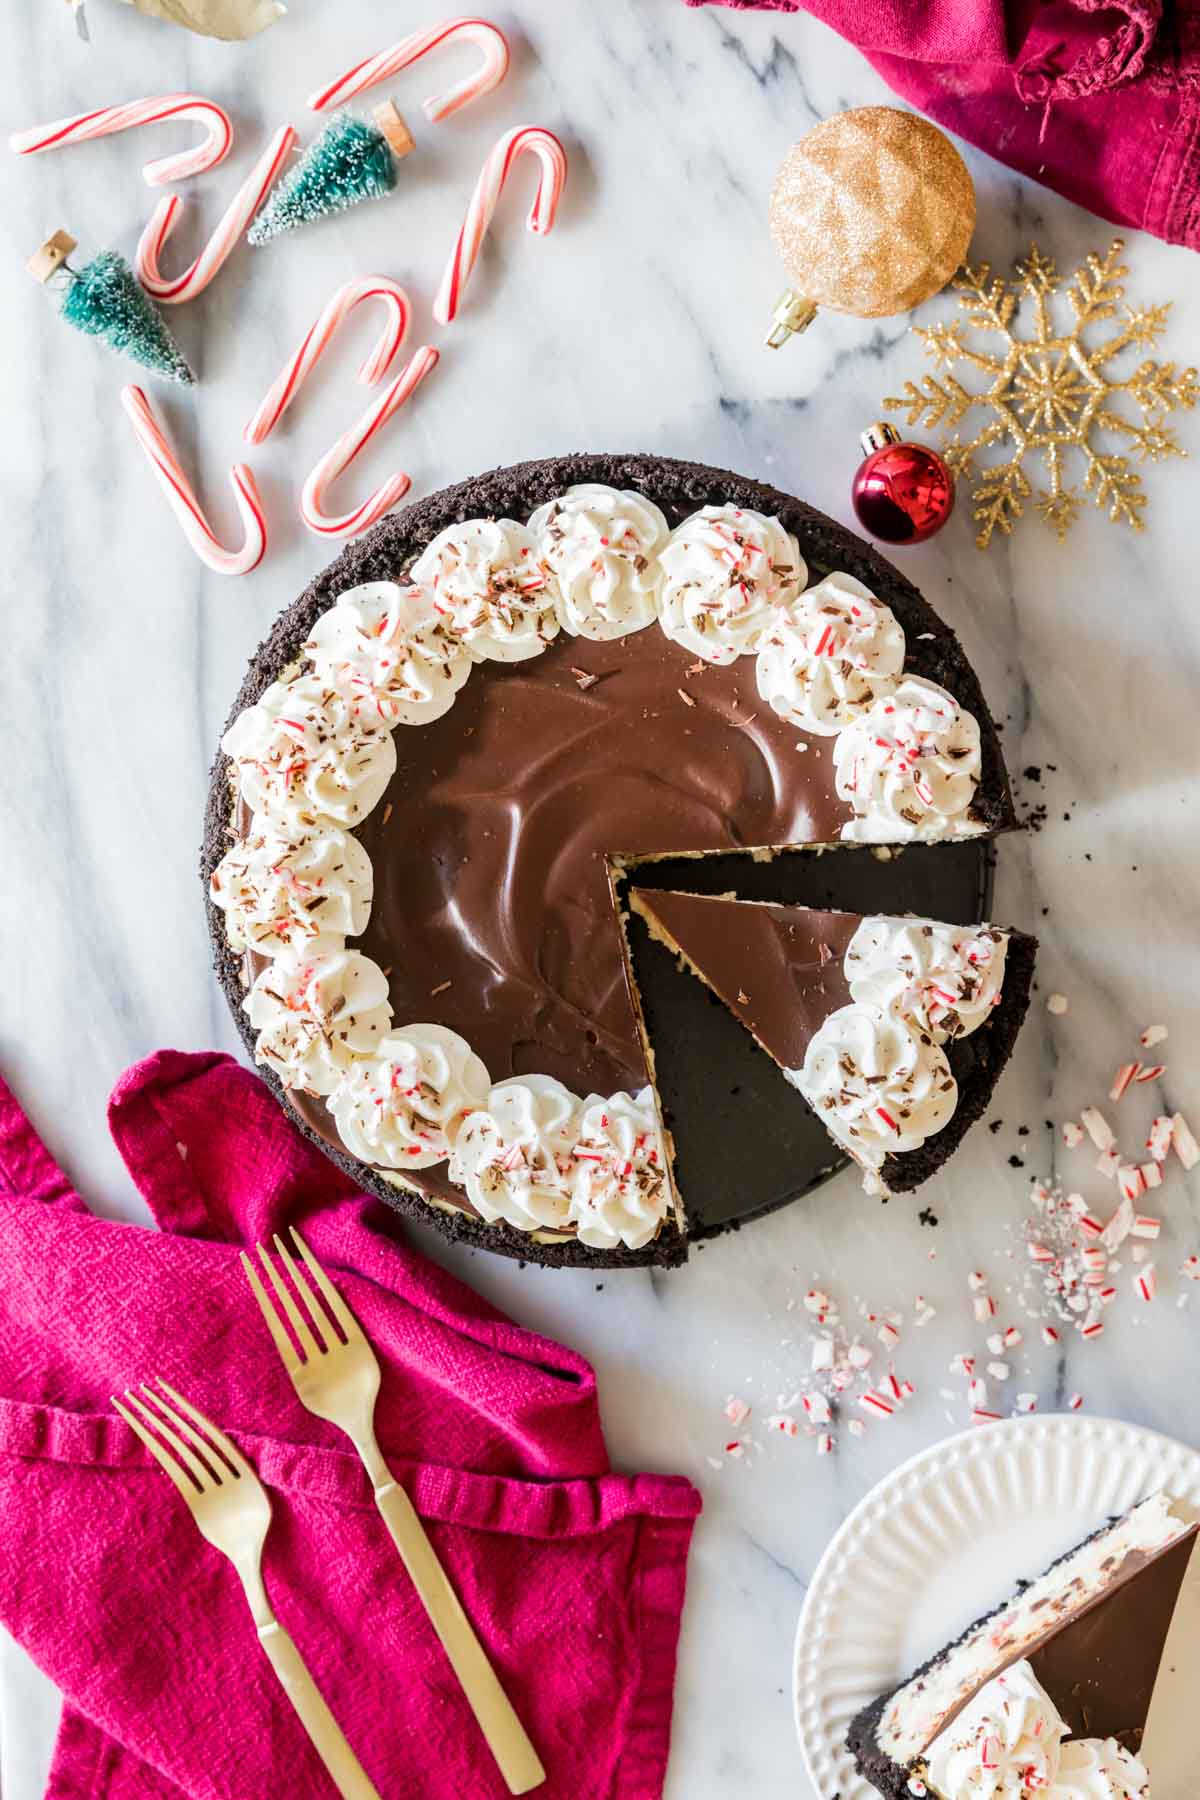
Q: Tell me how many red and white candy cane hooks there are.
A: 7